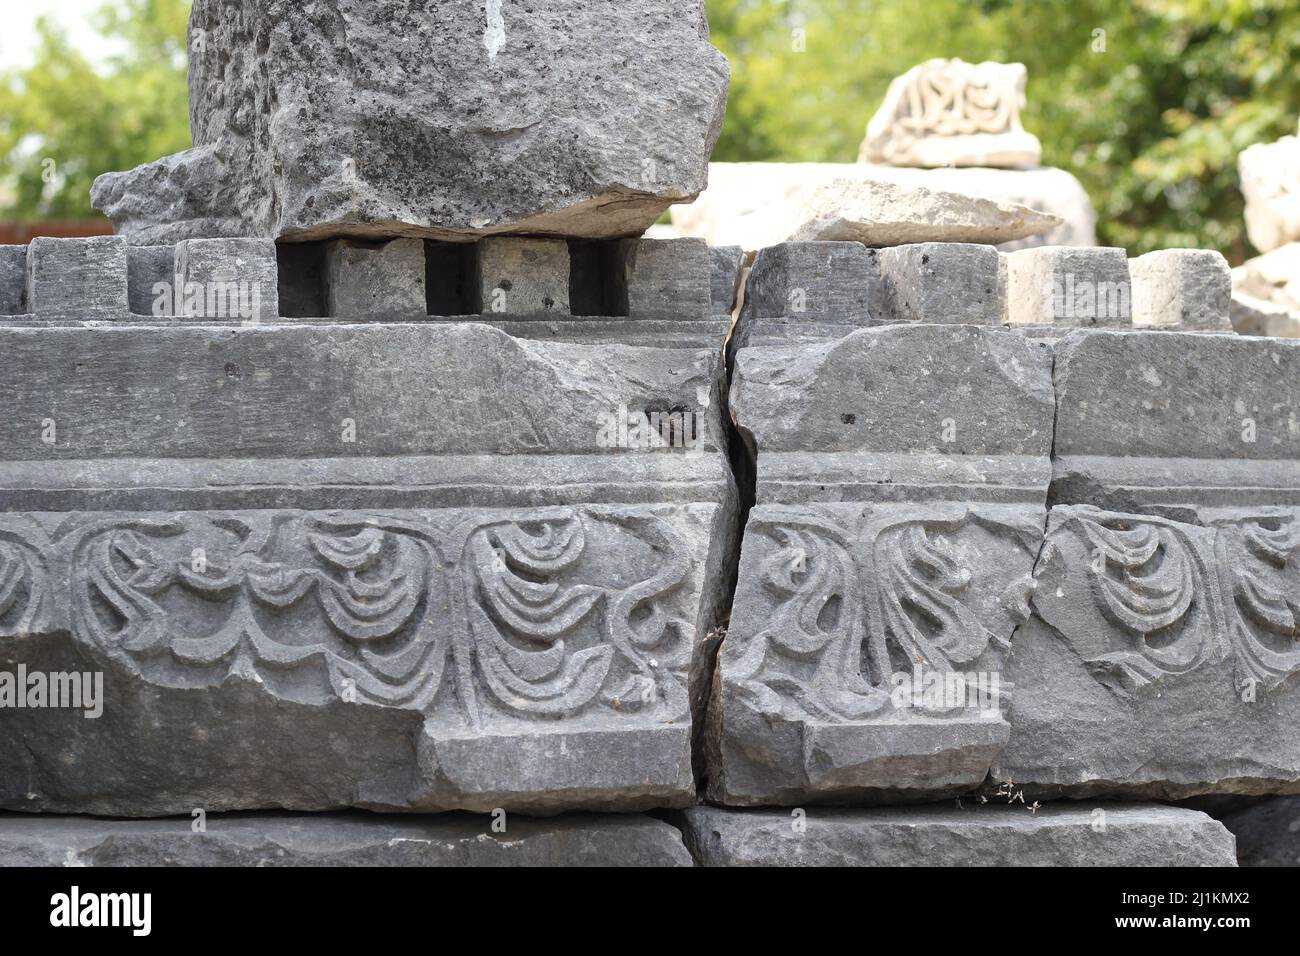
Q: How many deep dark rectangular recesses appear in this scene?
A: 3